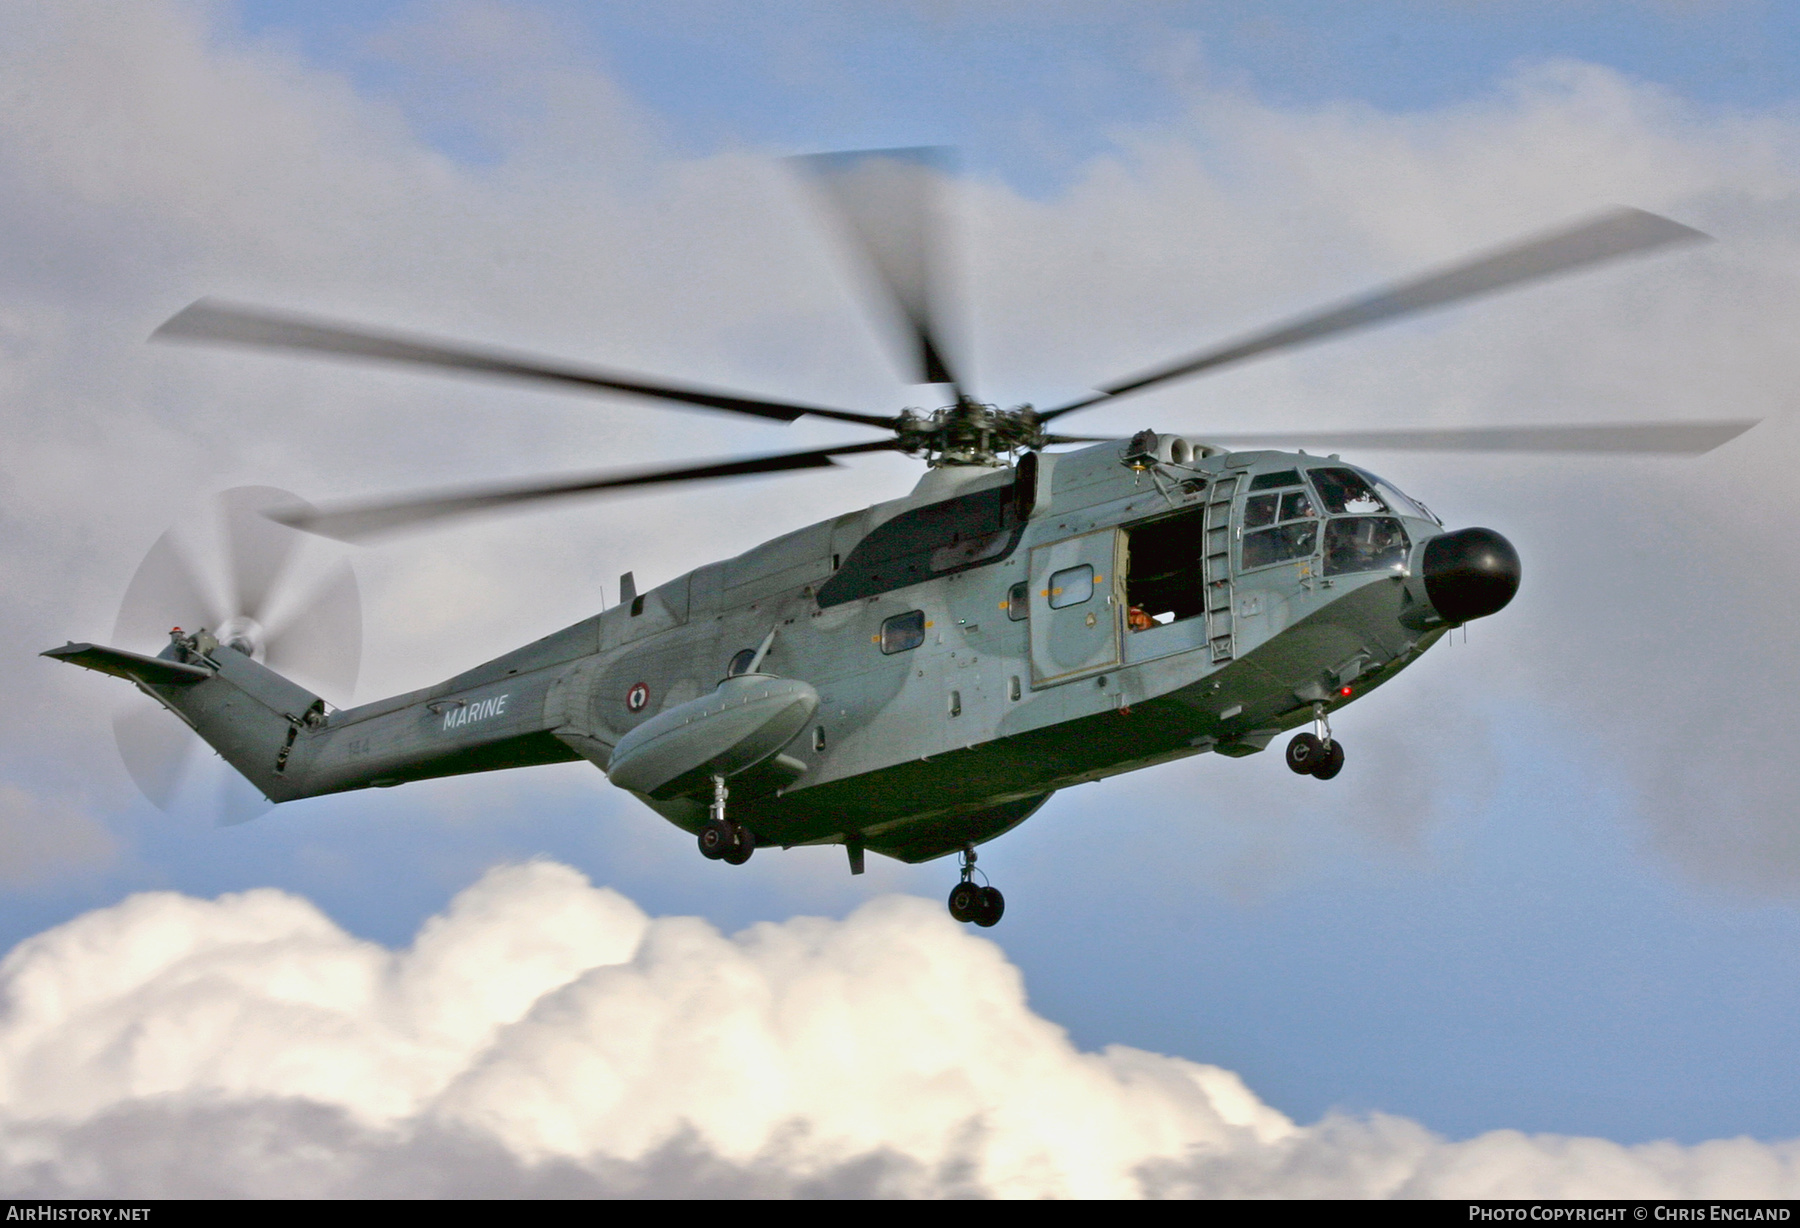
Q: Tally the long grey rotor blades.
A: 5